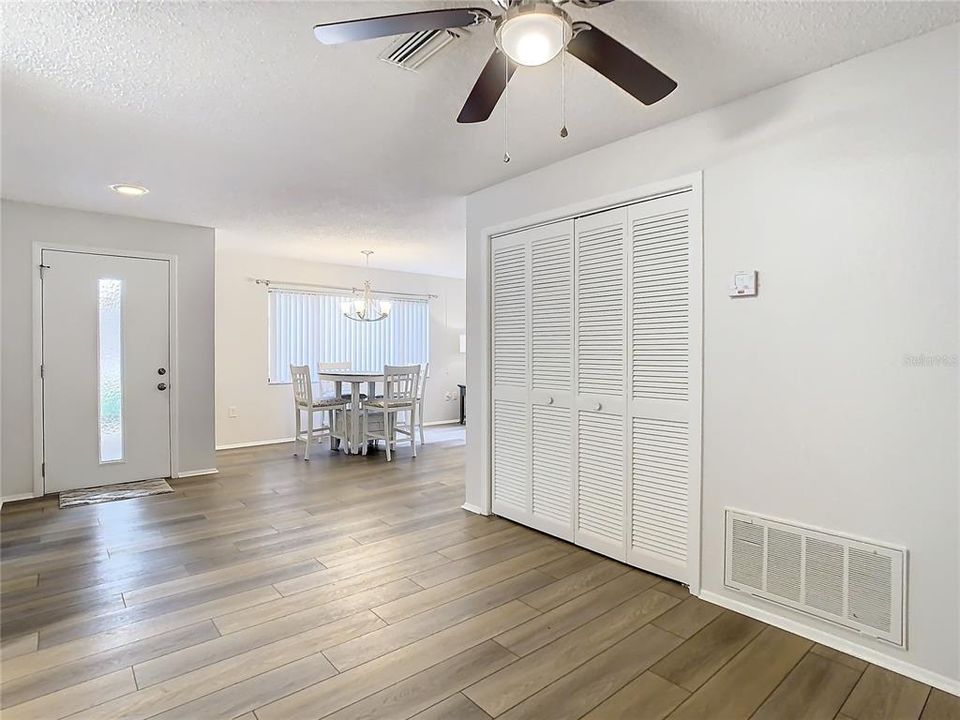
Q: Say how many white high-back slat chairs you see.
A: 4